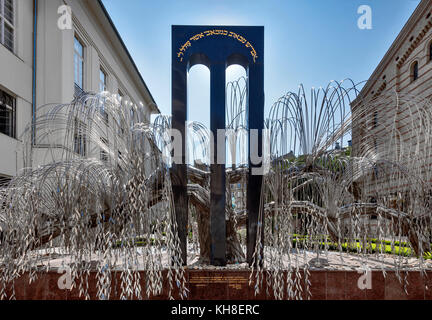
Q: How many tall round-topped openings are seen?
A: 2